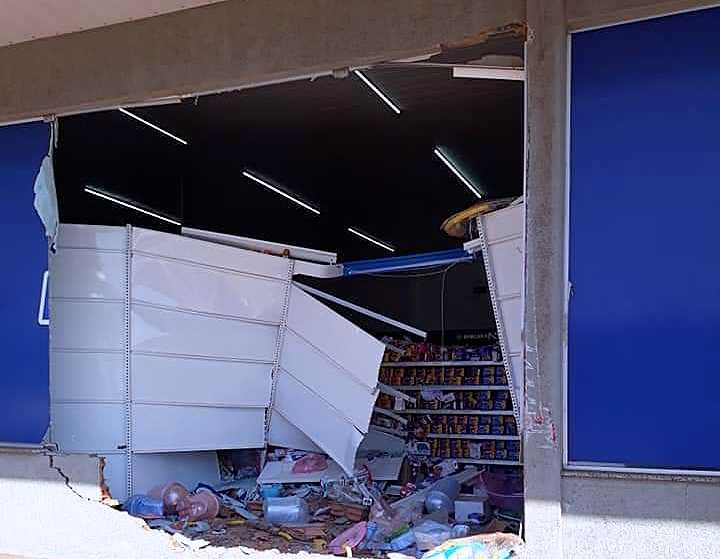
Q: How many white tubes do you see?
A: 6